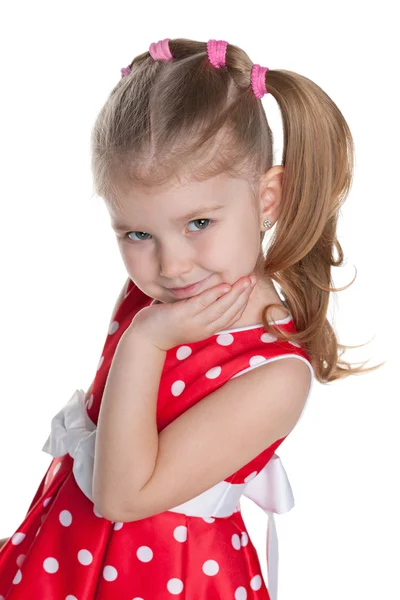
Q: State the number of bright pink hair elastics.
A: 4